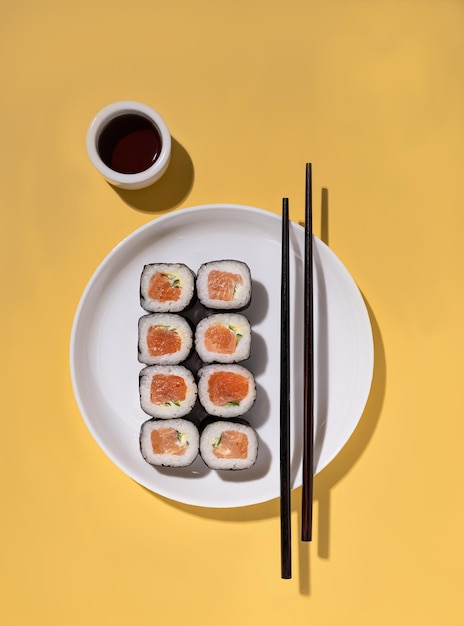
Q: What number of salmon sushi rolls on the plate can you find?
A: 8